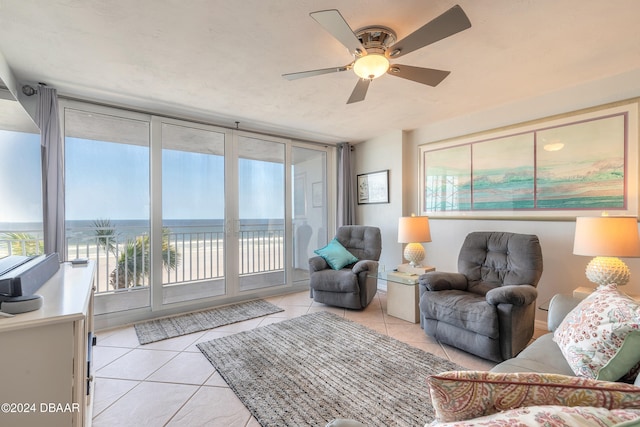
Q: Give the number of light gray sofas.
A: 1